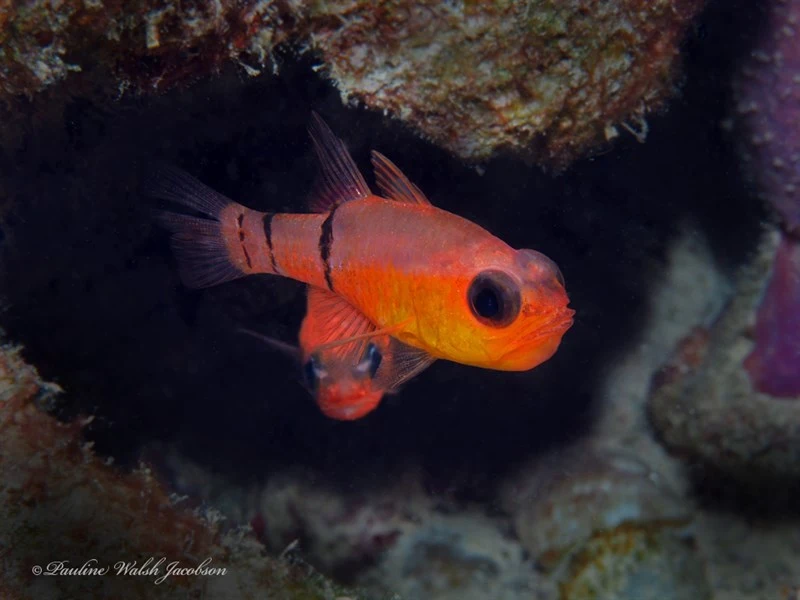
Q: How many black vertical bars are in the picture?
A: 3